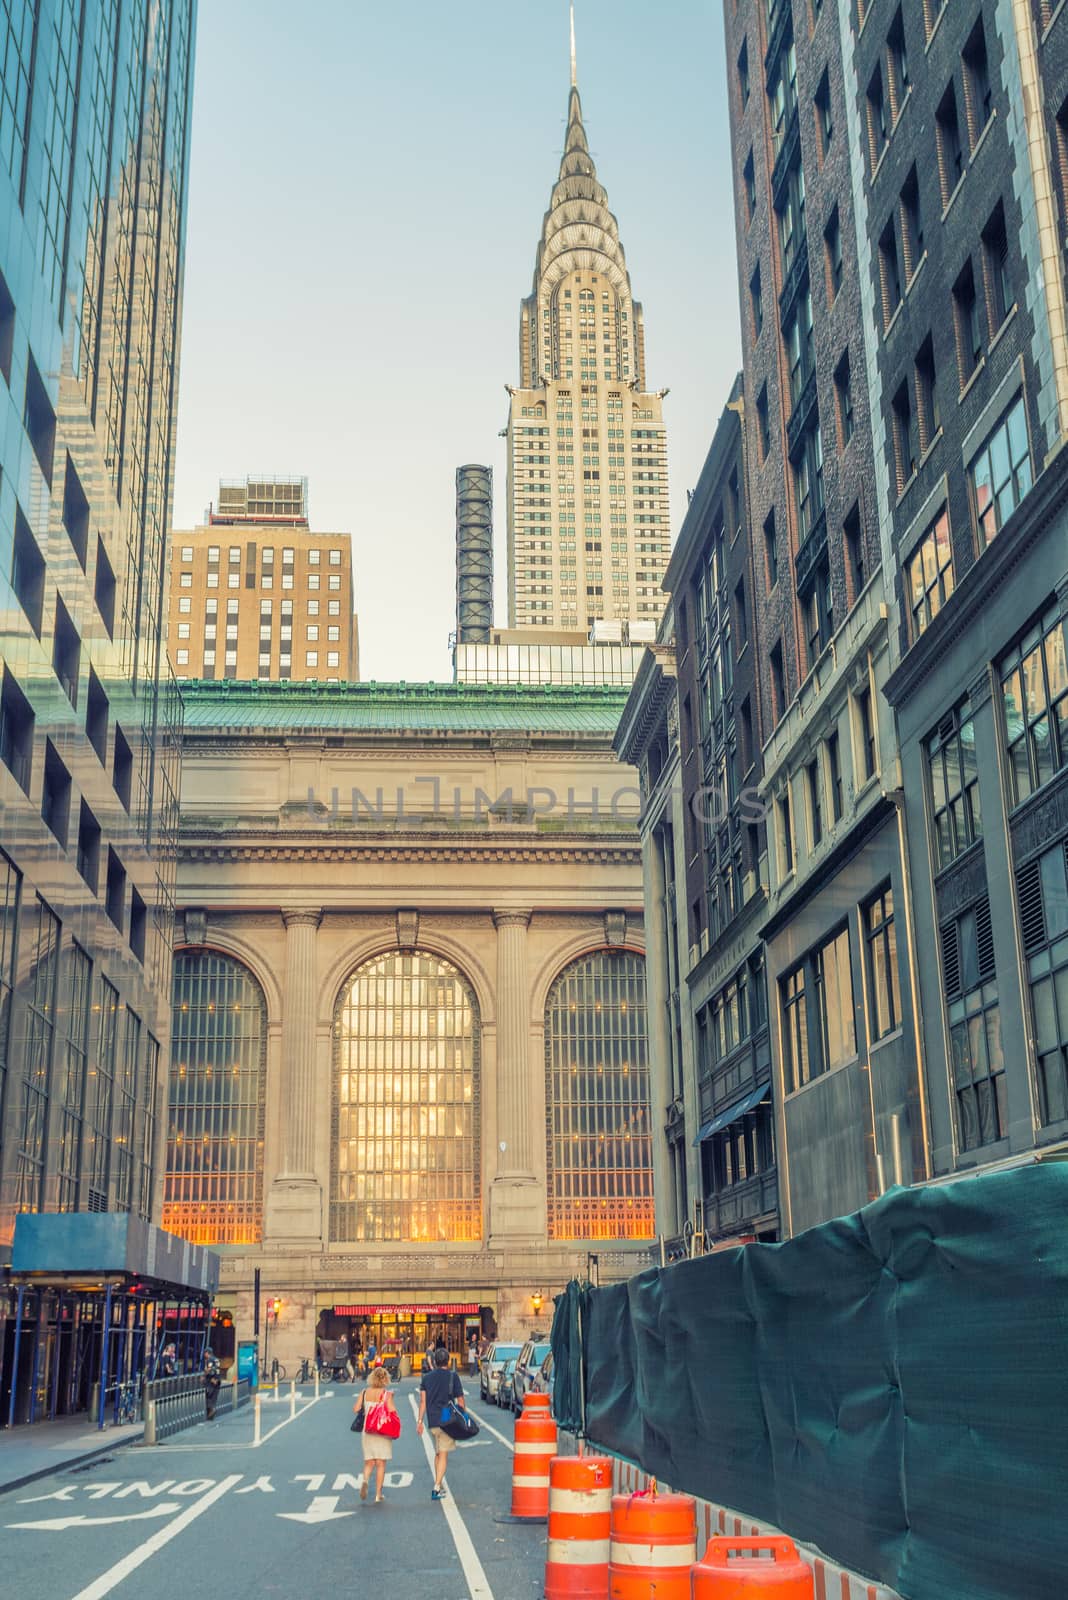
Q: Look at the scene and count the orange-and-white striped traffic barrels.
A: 5